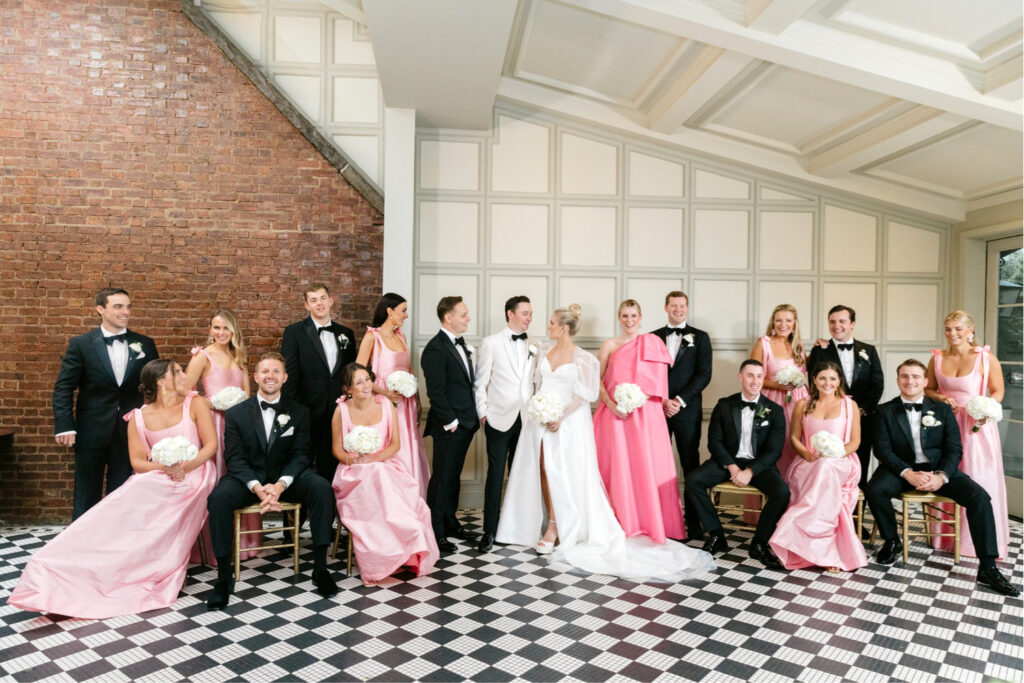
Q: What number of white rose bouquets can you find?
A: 9